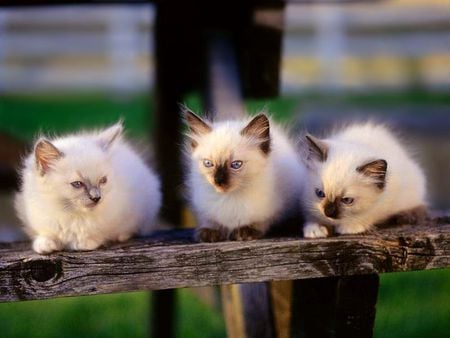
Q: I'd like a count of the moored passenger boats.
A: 0